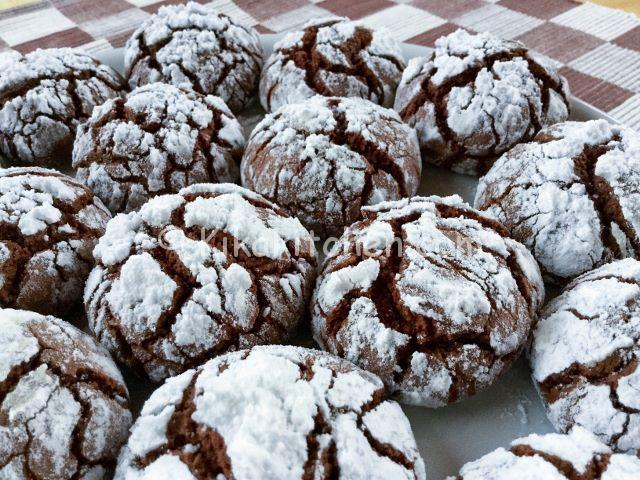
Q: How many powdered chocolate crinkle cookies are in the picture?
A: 14